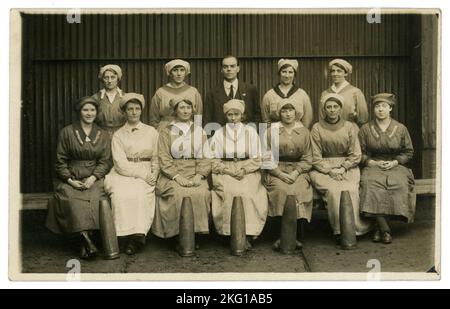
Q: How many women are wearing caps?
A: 11